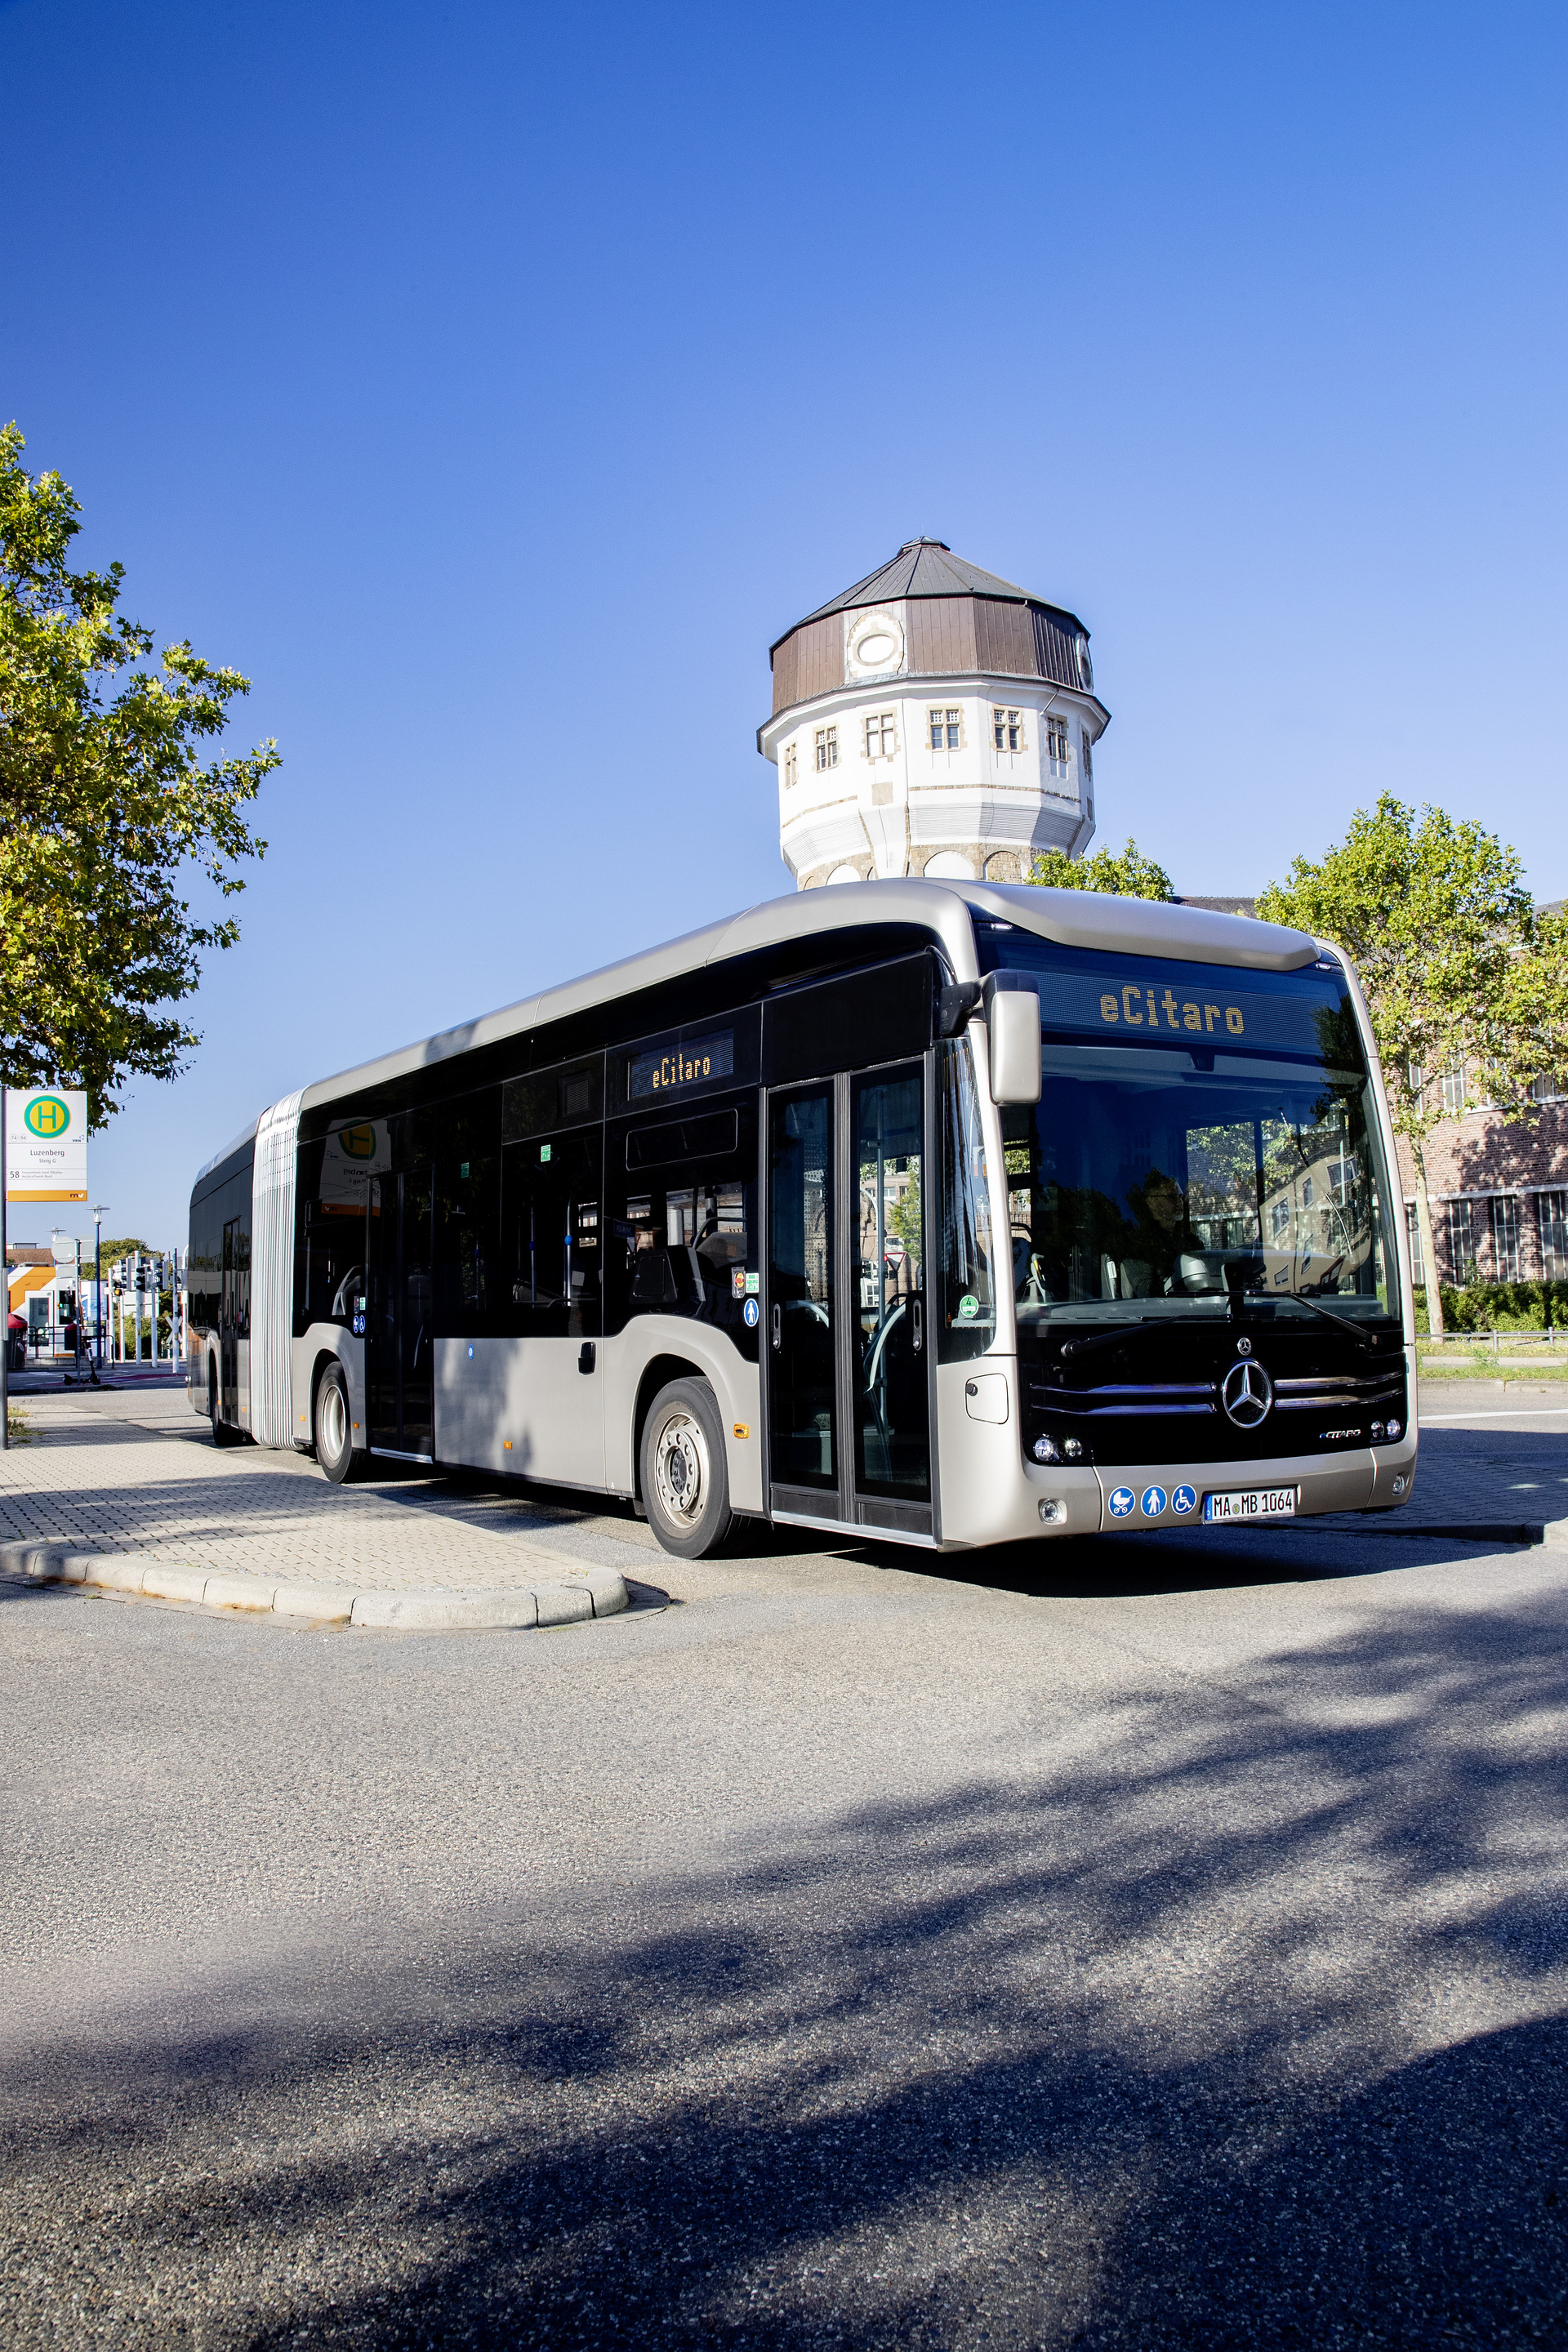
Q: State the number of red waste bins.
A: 2